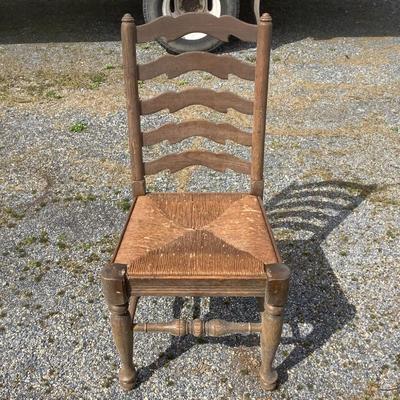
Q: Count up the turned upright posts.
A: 2